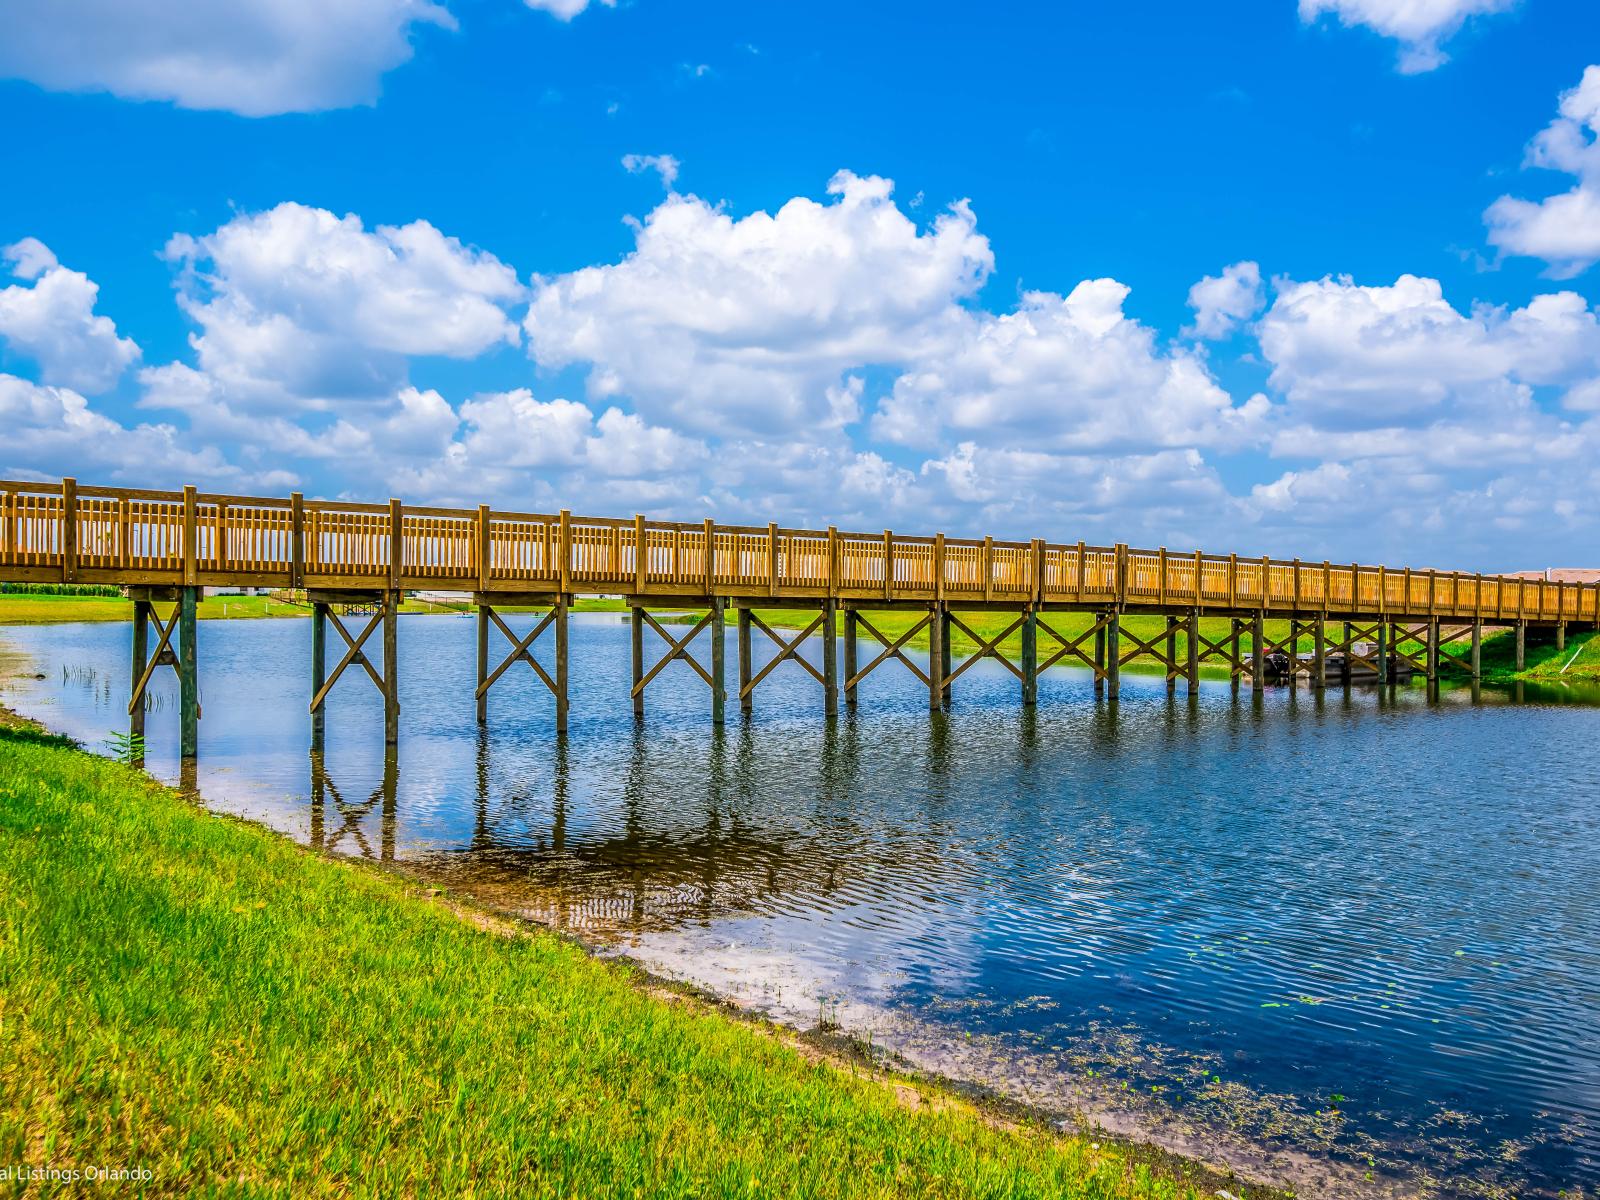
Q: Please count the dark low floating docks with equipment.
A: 1